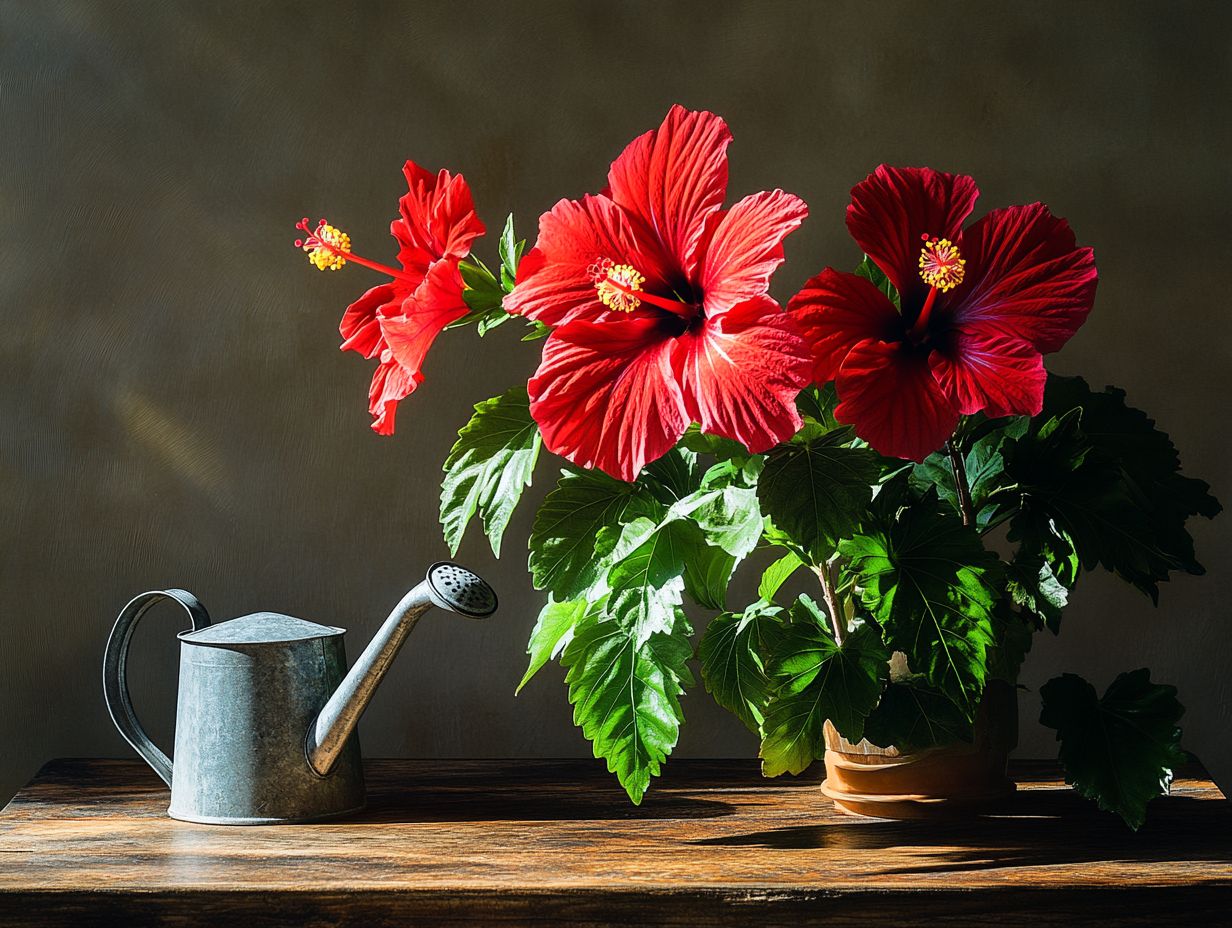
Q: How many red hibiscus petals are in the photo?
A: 15